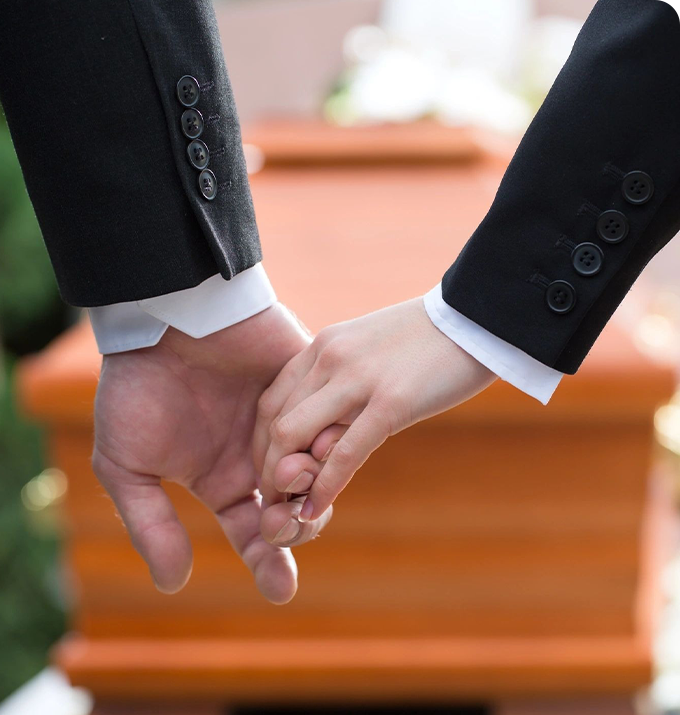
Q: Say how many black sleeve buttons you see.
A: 8